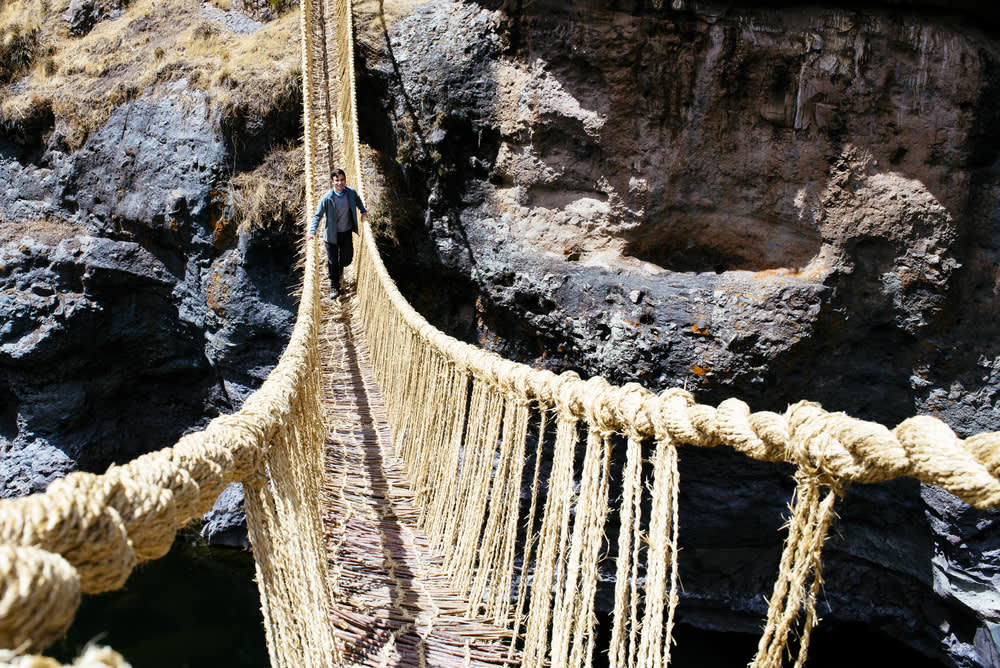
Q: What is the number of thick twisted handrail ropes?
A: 2